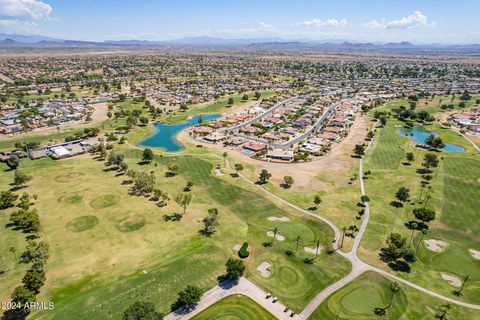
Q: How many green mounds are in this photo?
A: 5